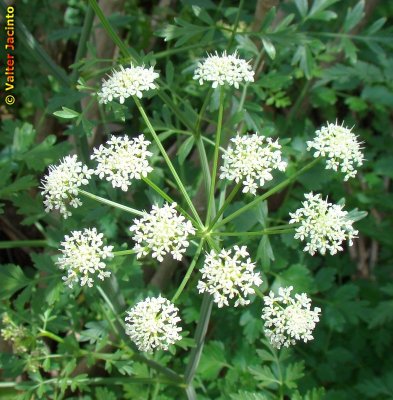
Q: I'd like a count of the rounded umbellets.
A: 12